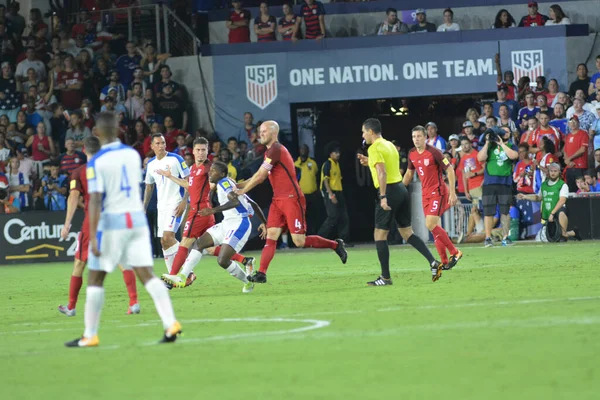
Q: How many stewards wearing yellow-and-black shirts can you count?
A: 3